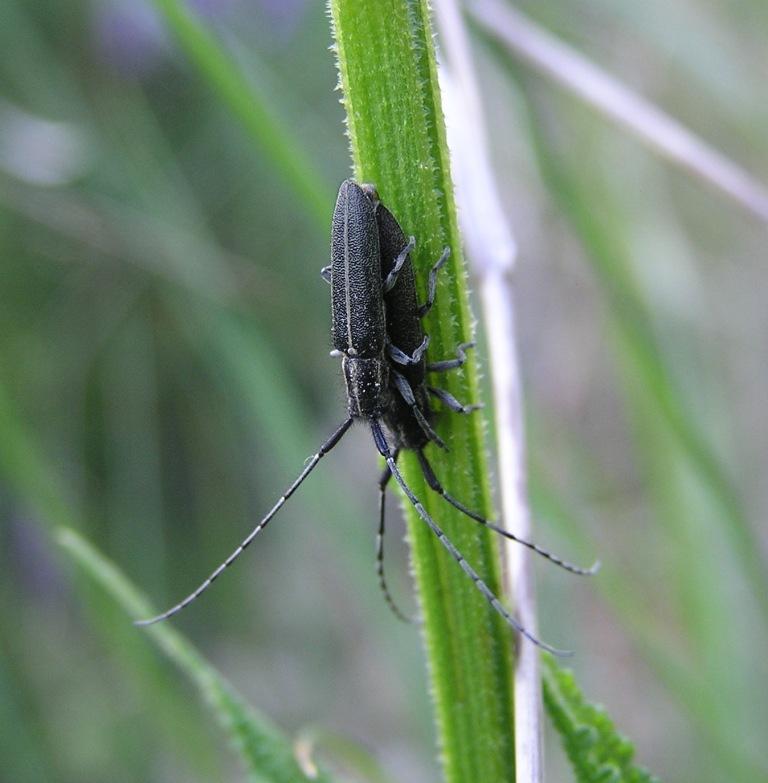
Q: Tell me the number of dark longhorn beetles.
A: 2